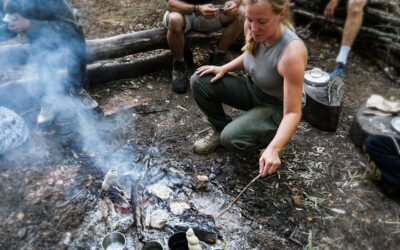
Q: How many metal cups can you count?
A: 3